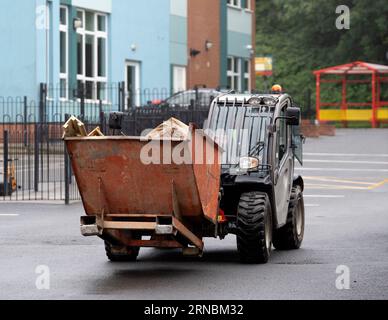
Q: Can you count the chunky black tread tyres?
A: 3